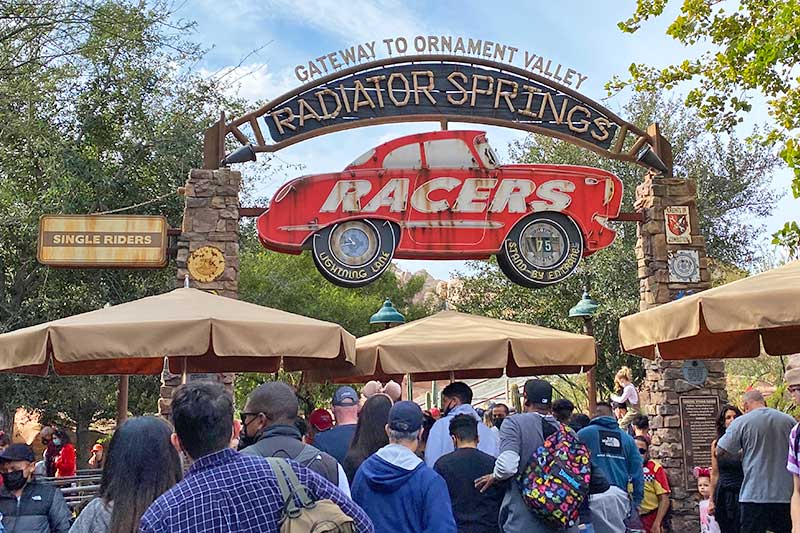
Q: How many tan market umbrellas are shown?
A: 3